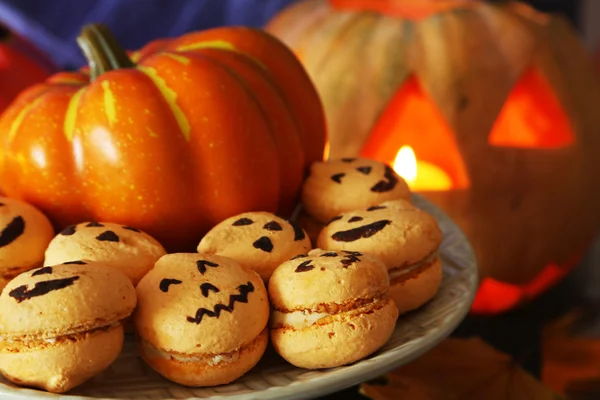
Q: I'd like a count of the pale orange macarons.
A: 8